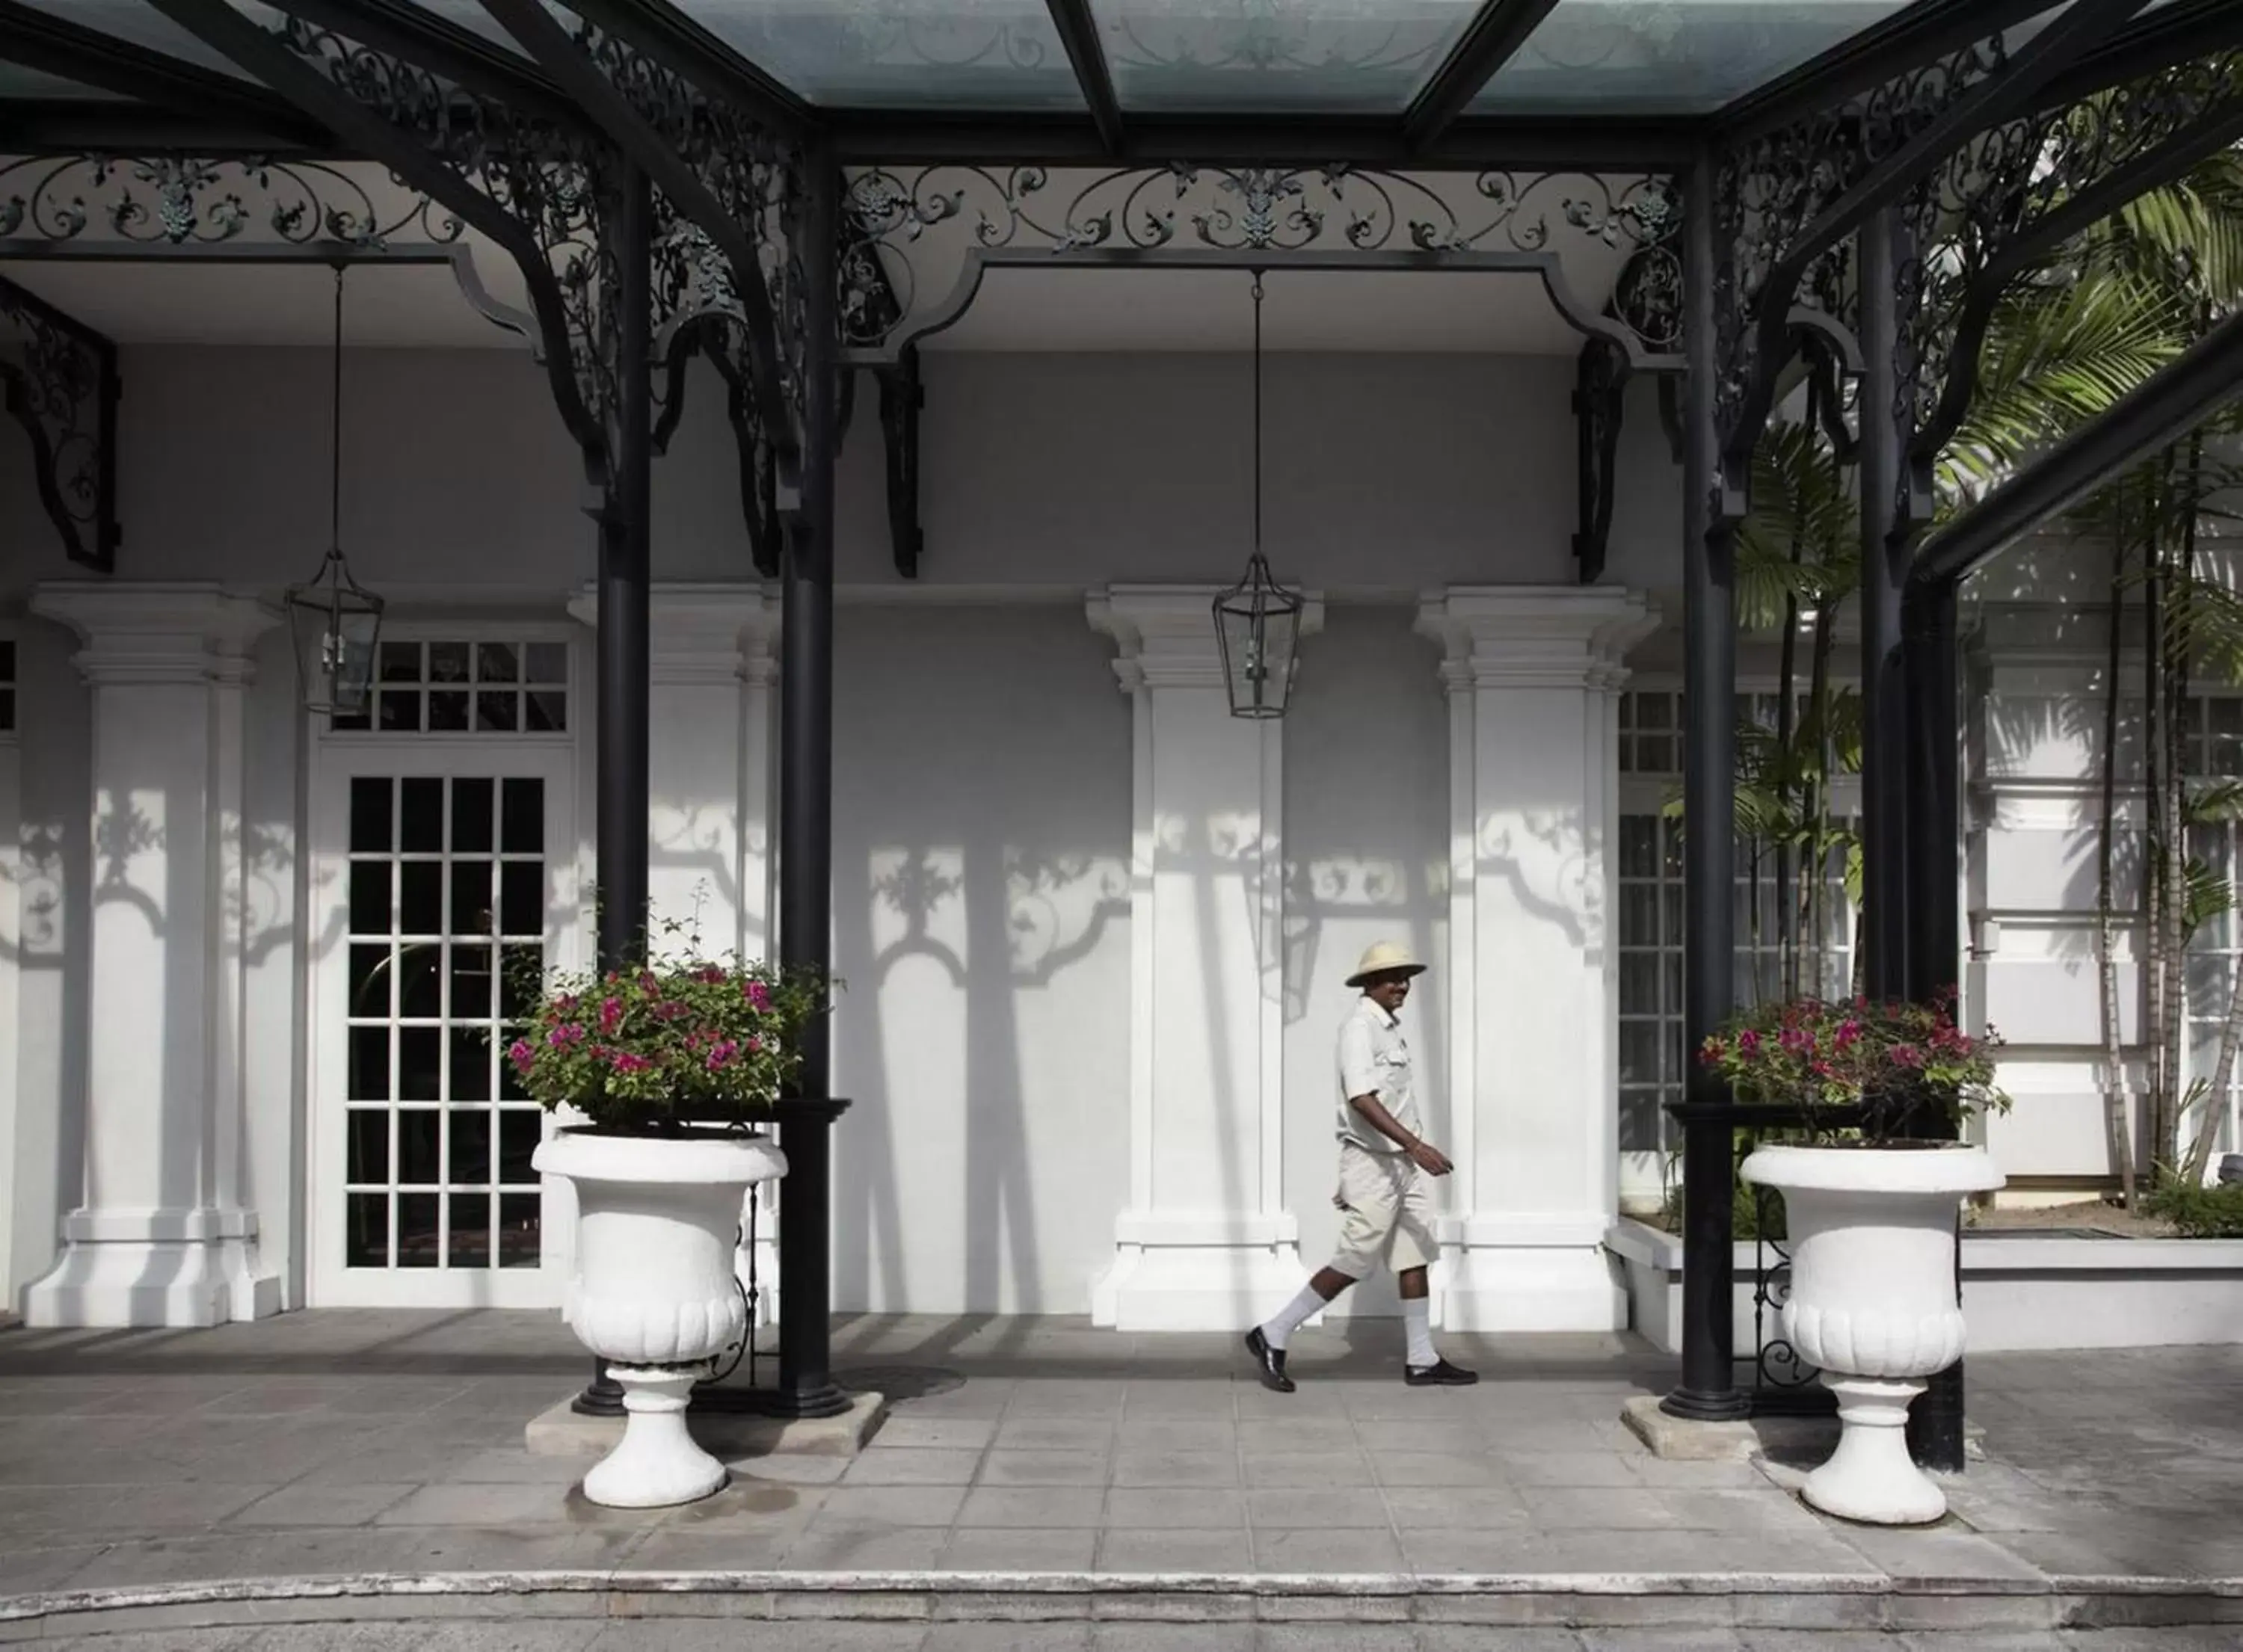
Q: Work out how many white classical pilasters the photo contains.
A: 4